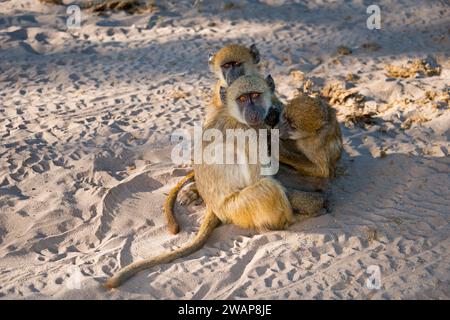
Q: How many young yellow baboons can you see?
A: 3